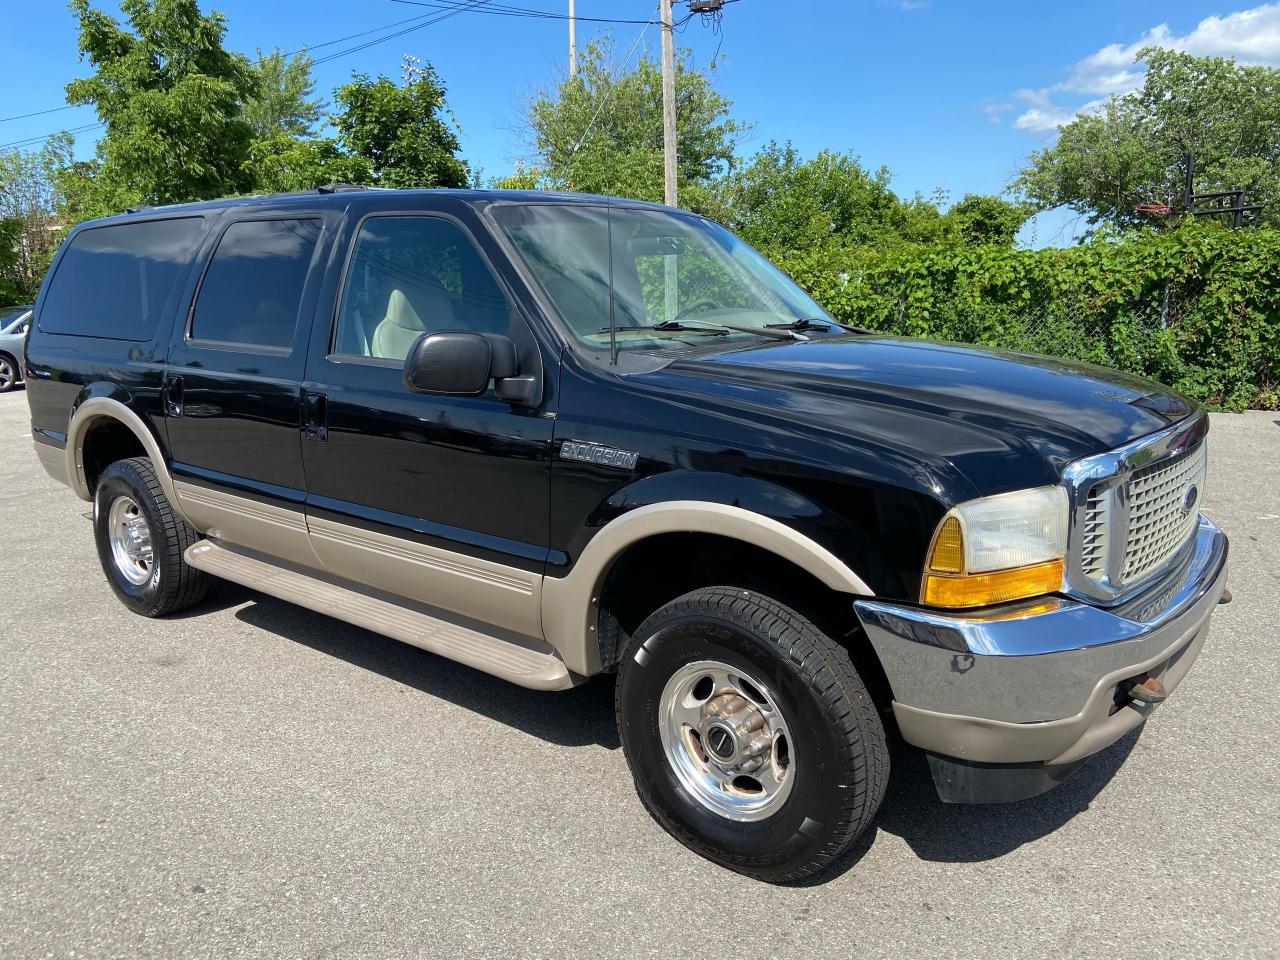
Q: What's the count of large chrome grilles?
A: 1